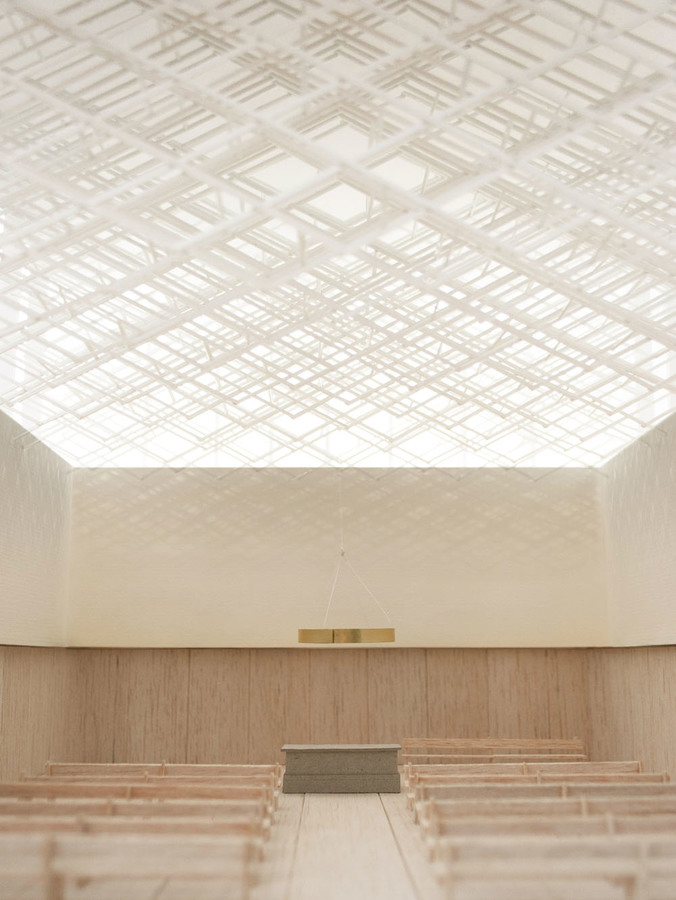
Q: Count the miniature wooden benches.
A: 13